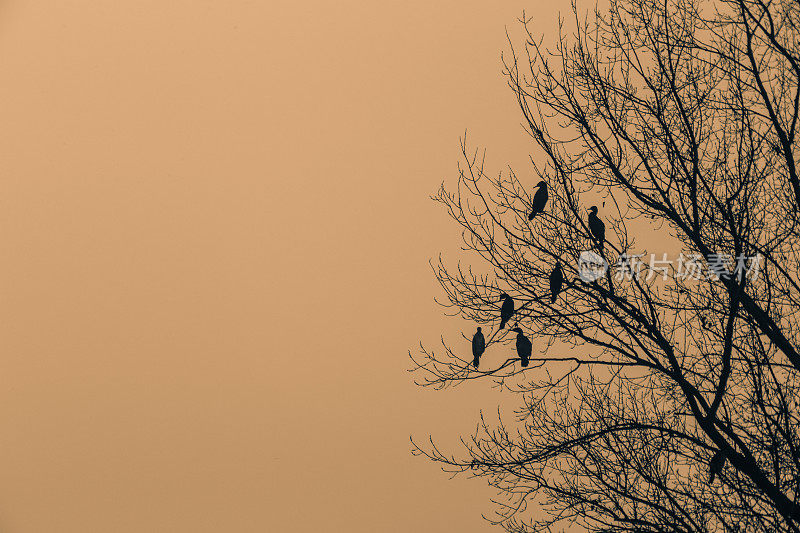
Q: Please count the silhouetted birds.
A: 7